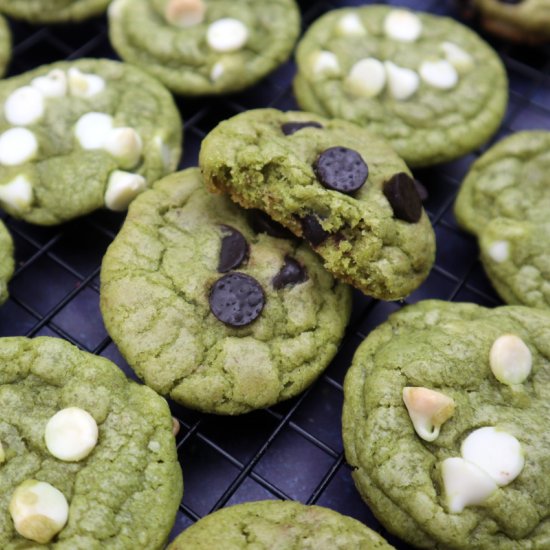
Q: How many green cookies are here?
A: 13